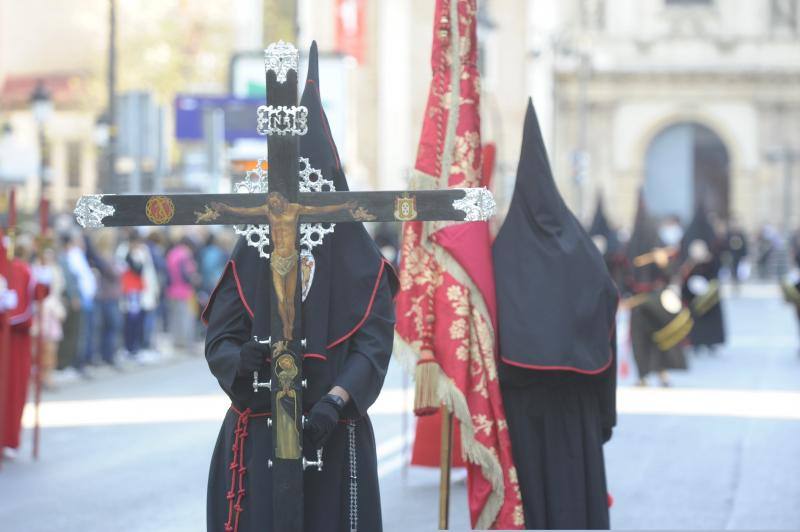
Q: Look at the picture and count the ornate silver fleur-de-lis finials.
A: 3